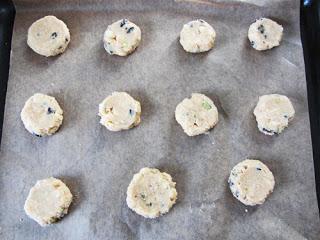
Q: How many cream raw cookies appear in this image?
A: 11